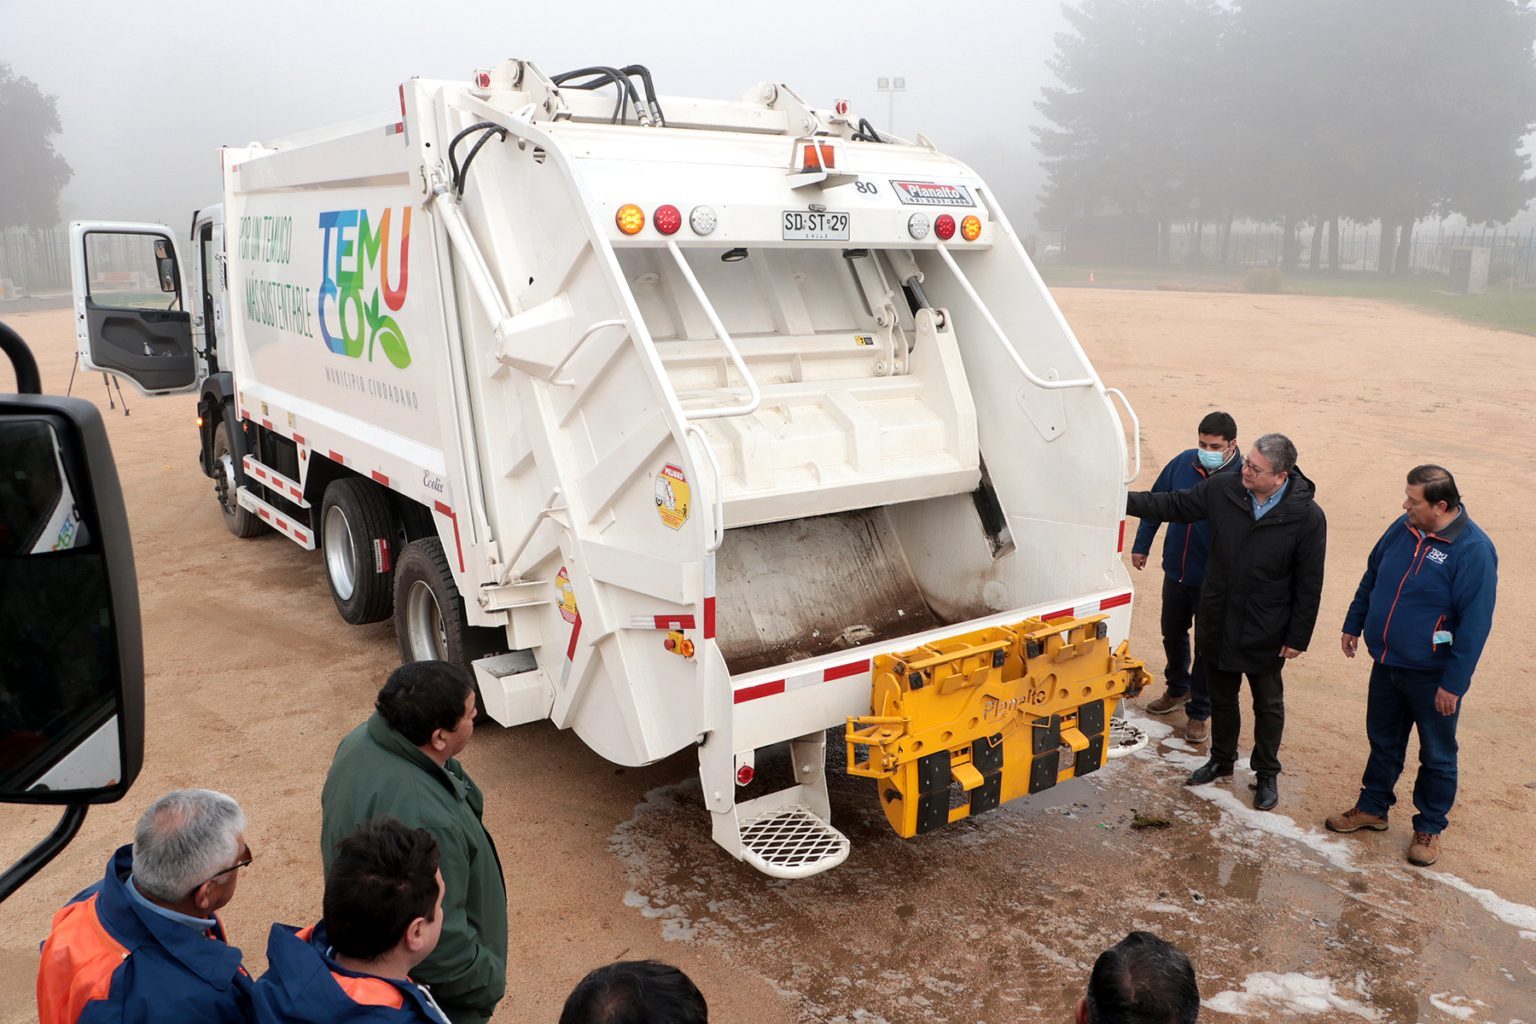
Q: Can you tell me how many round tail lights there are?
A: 6